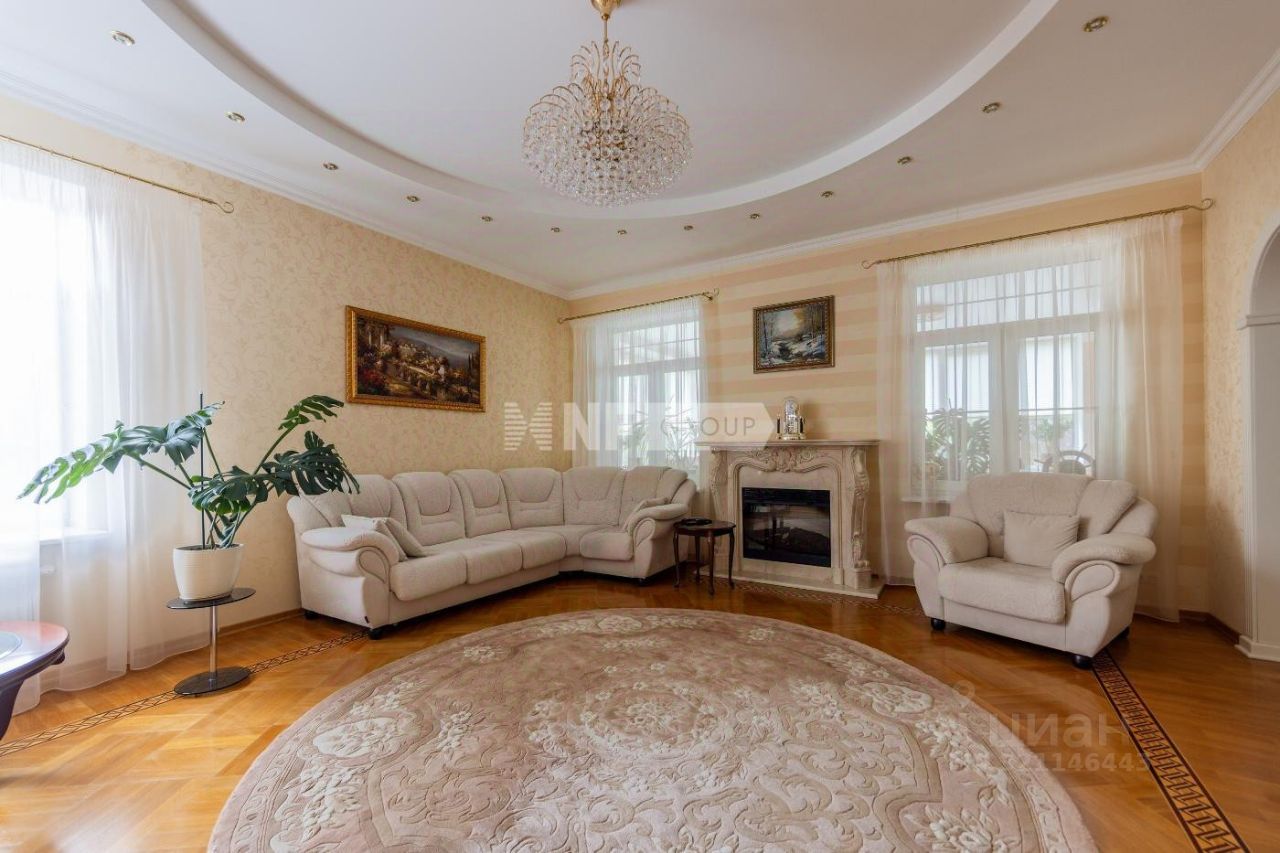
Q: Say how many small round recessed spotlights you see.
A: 13